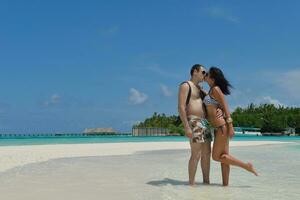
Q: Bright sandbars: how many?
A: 1